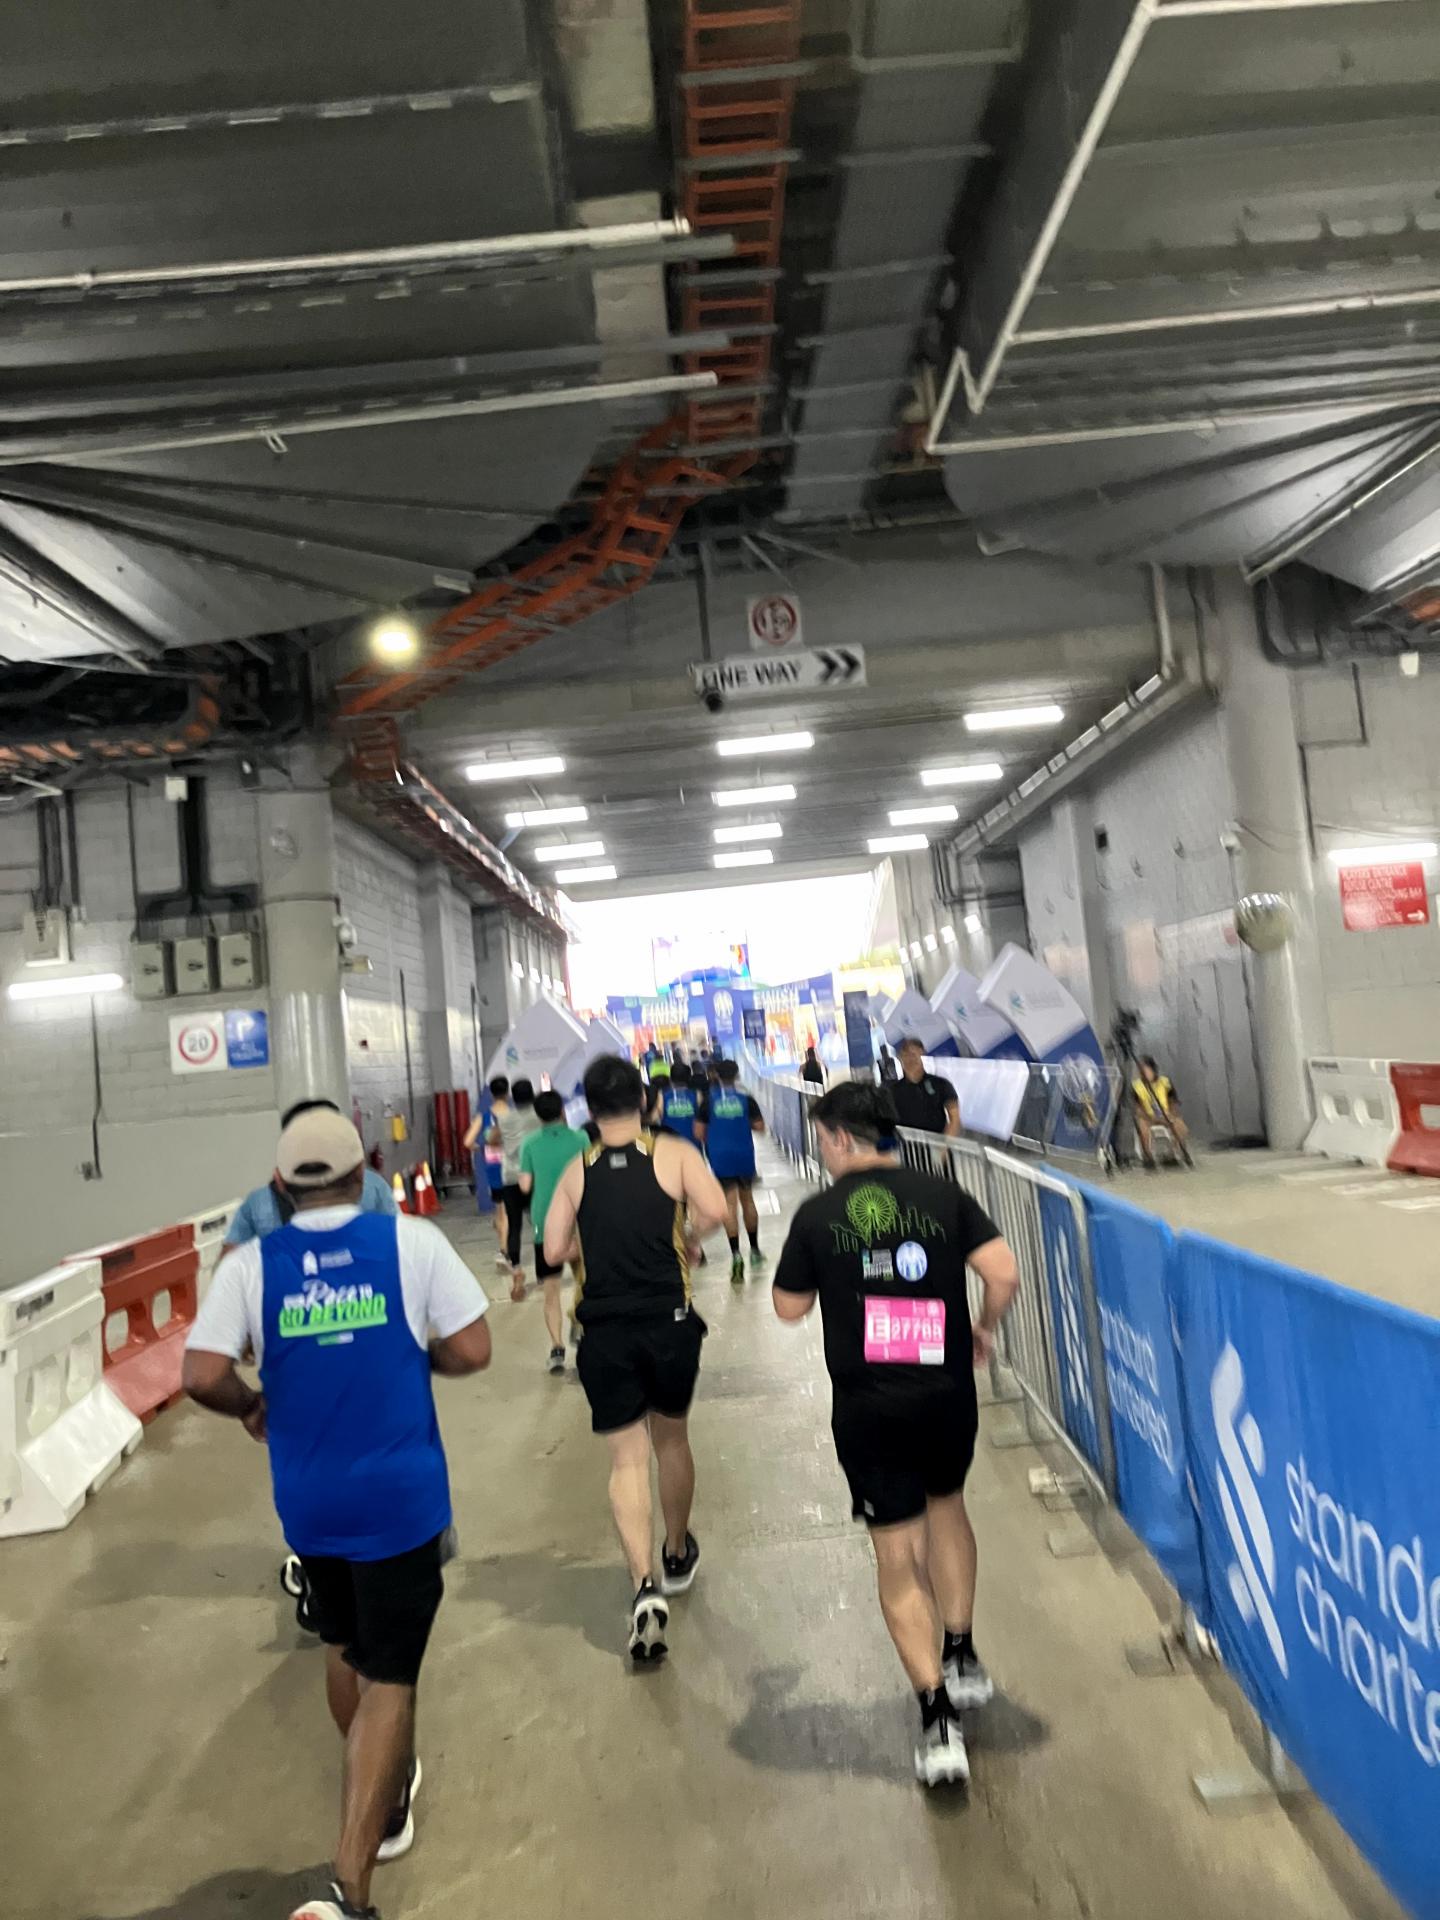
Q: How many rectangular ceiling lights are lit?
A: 12